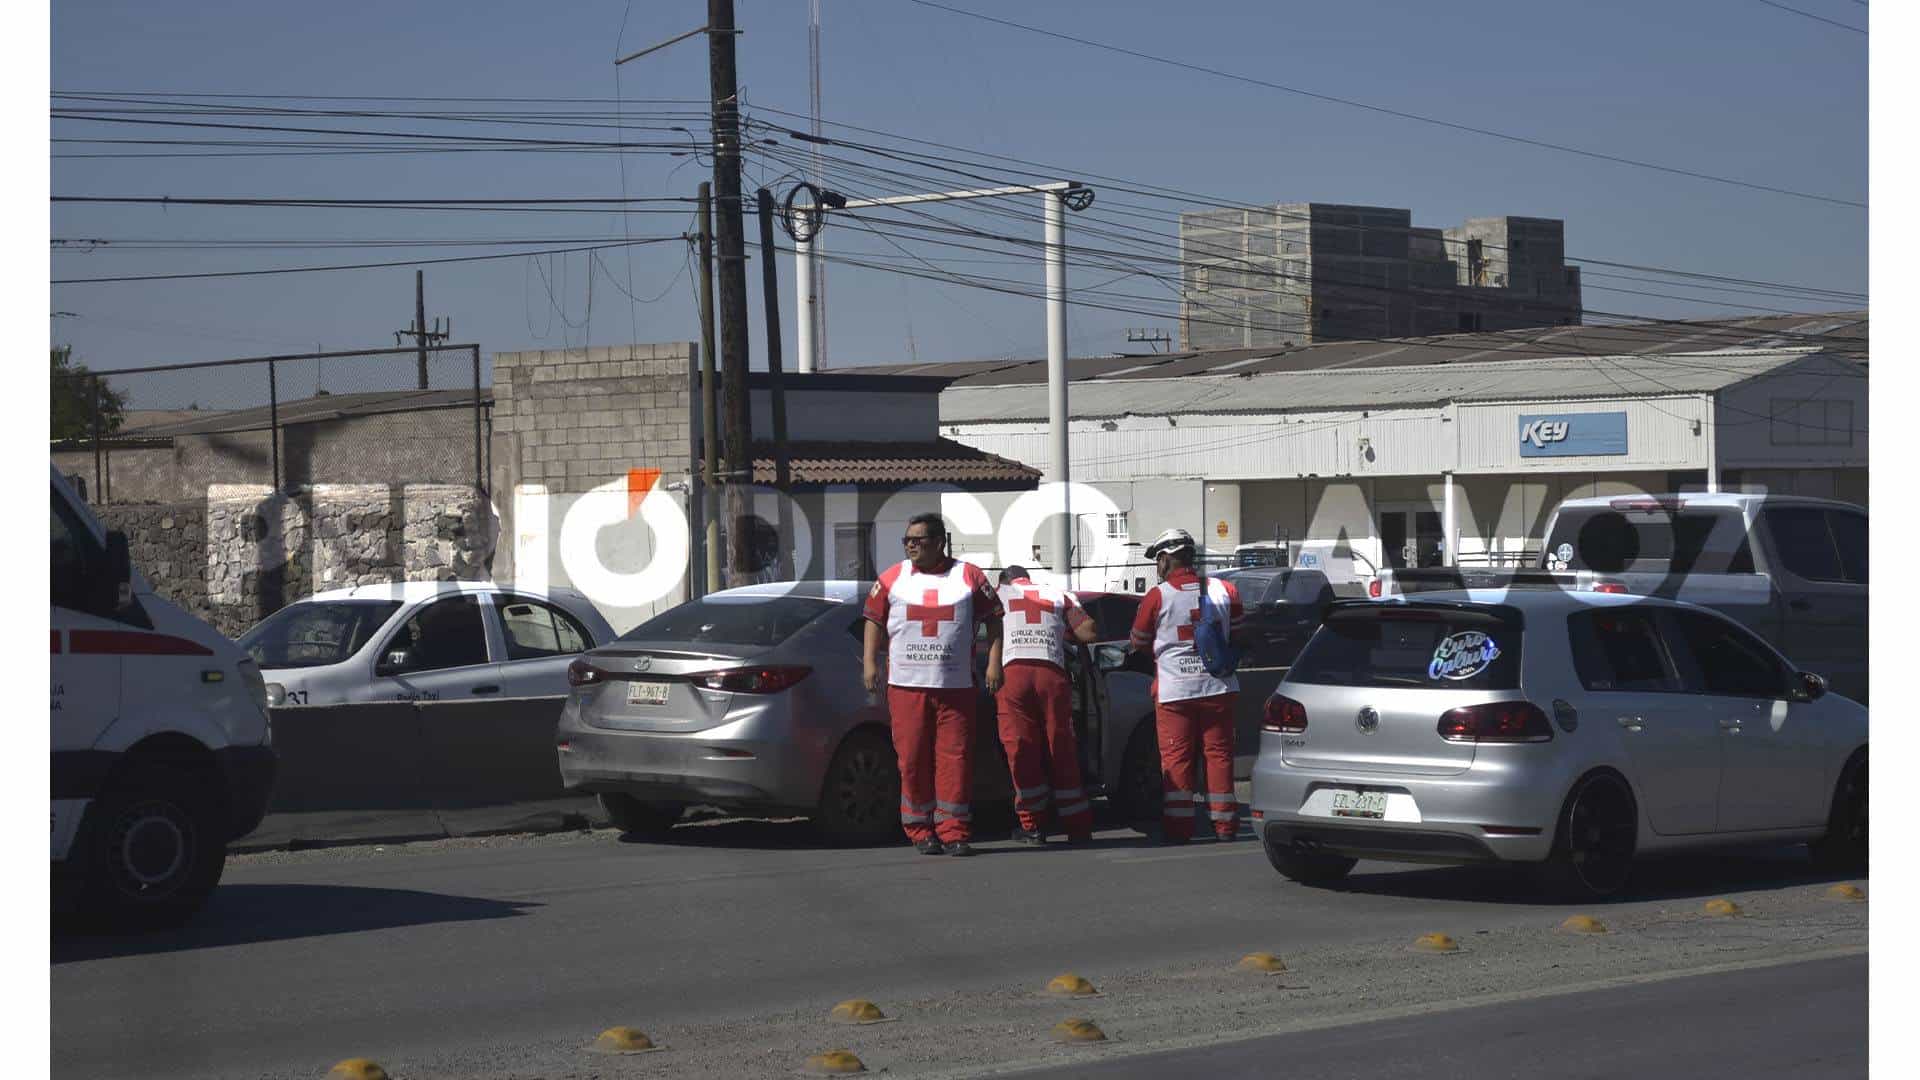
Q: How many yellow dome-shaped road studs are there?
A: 11